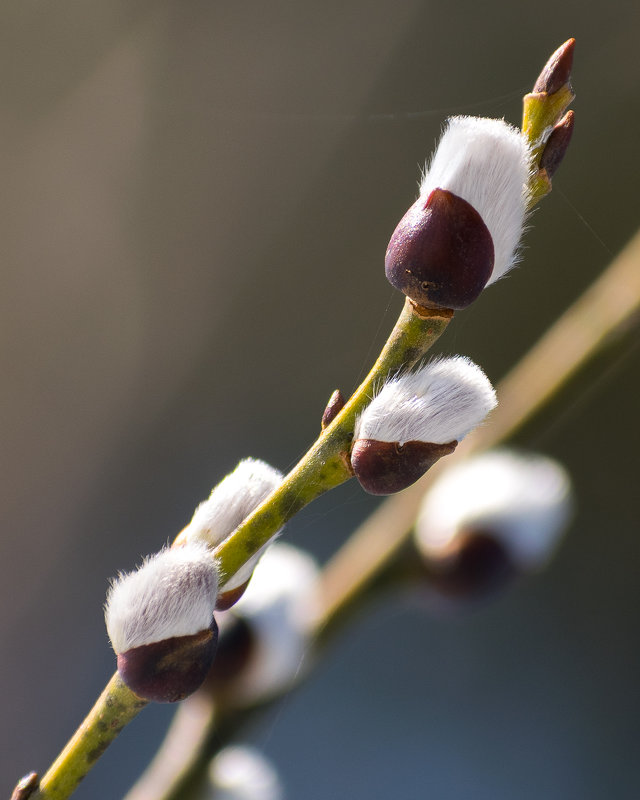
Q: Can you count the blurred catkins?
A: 3